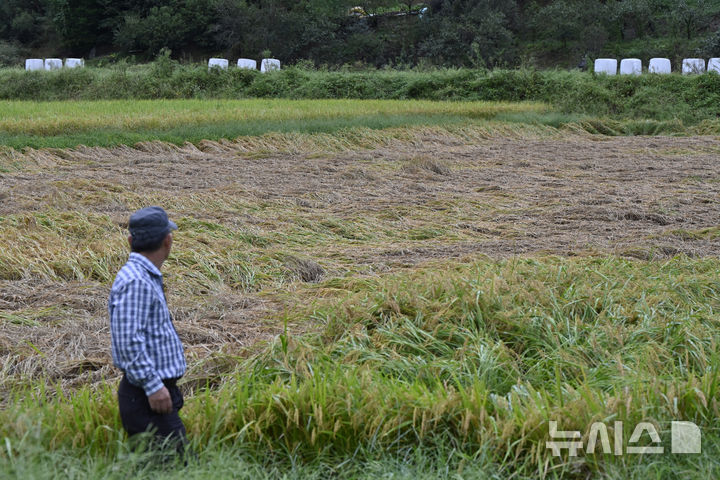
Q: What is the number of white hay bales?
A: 11